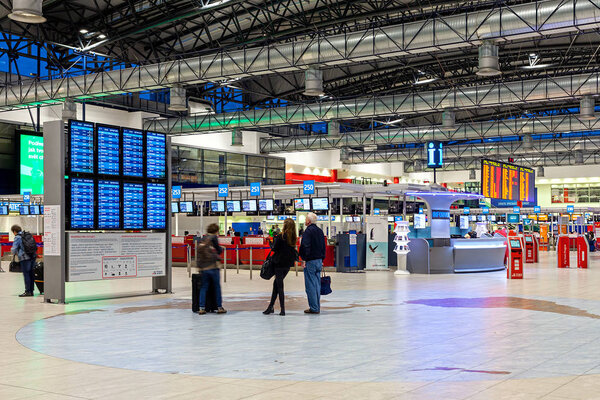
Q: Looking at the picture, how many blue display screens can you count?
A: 8